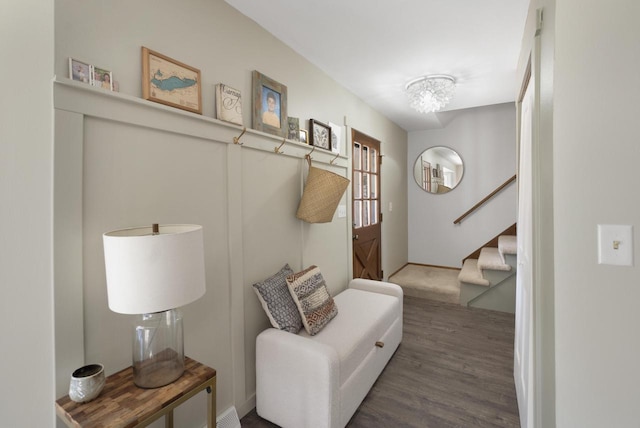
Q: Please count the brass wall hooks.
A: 4